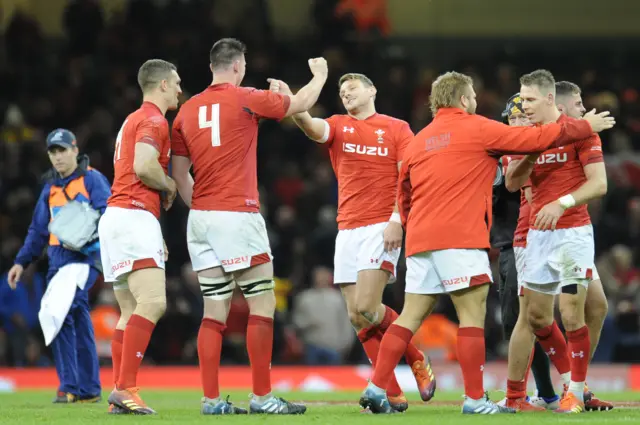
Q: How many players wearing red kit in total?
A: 6